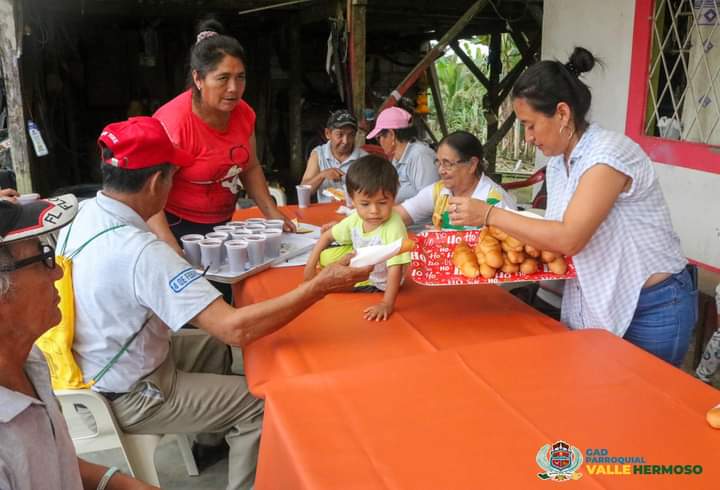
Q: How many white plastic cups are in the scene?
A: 13